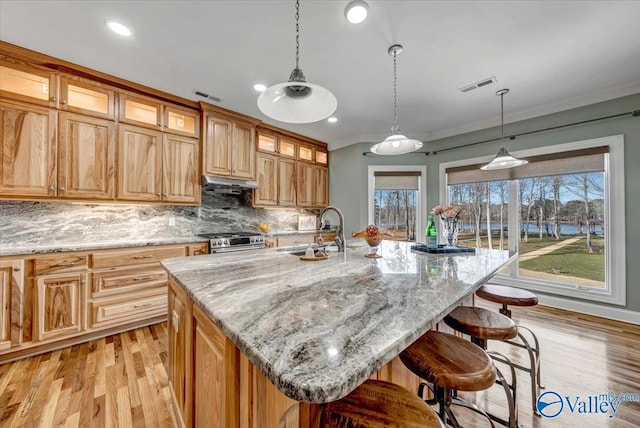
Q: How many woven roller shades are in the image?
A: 2